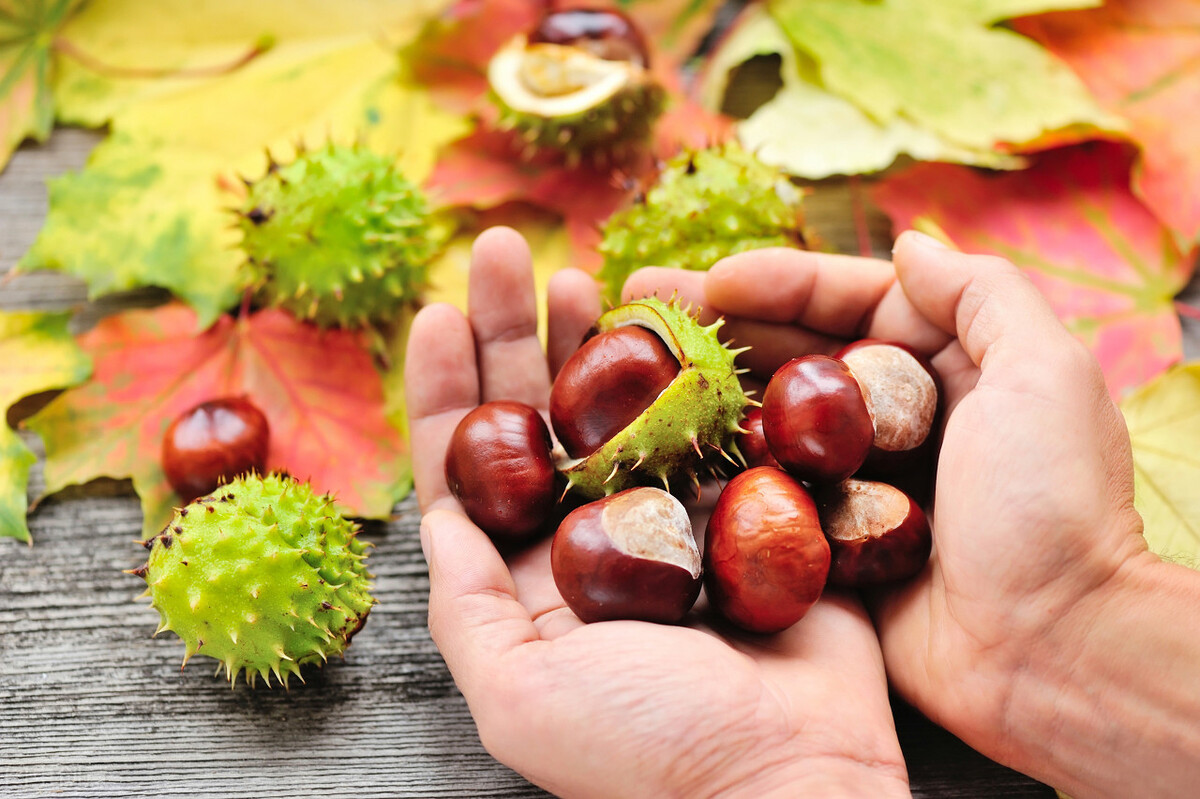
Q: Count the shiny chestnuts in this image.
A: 10